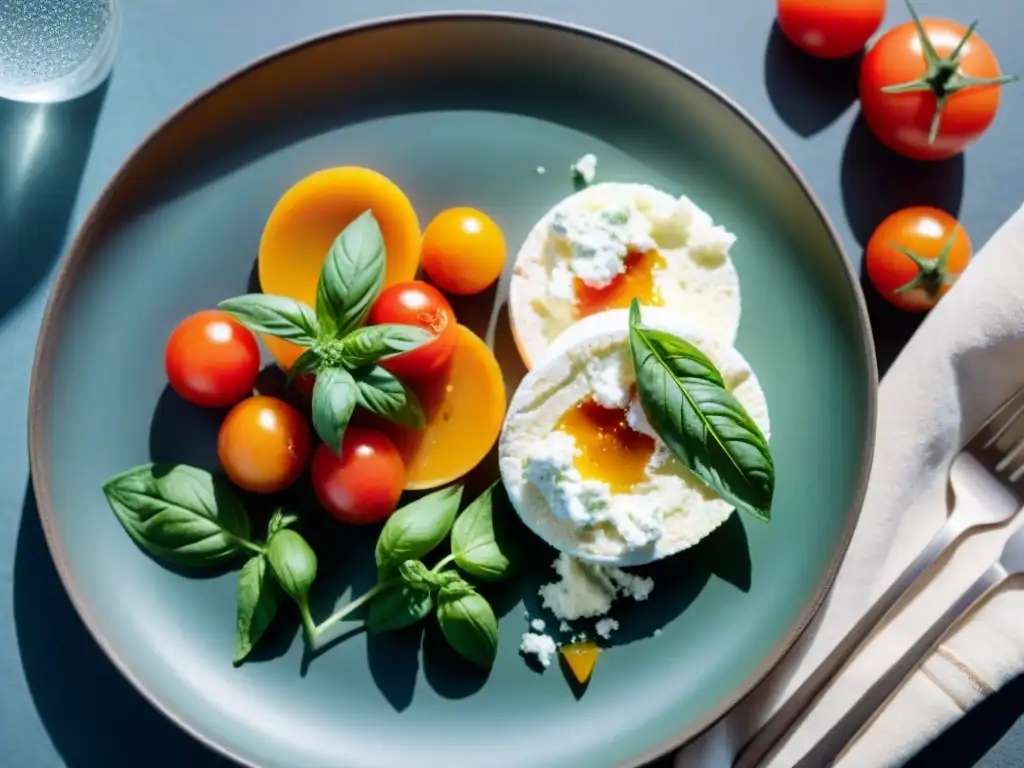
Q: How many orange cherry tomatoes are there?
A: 2